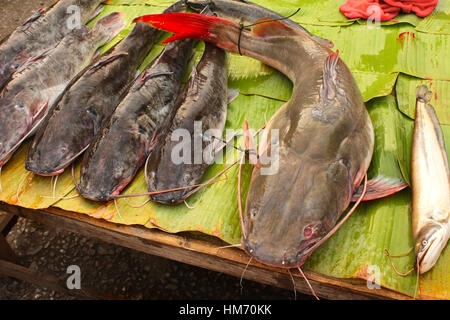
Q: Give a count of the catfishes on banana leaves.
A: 7